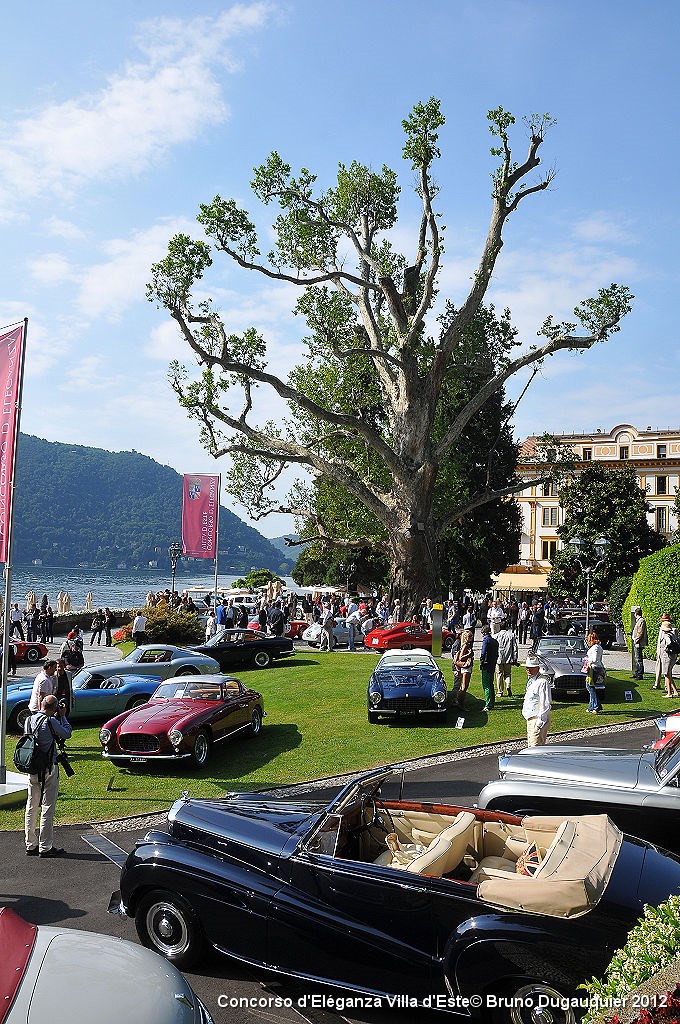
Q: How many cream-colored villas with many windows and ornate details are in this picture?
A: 1